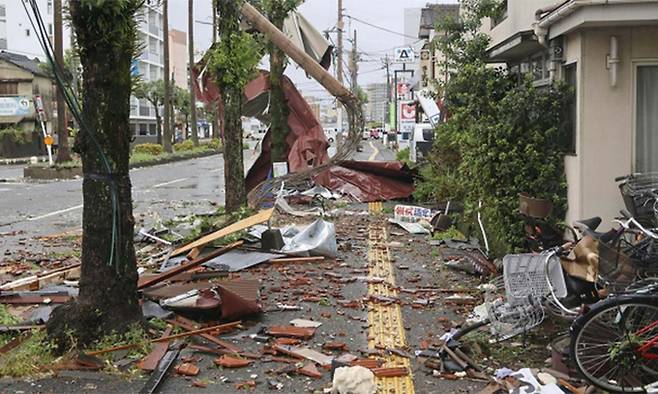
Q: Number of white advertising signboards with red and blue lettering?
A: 1